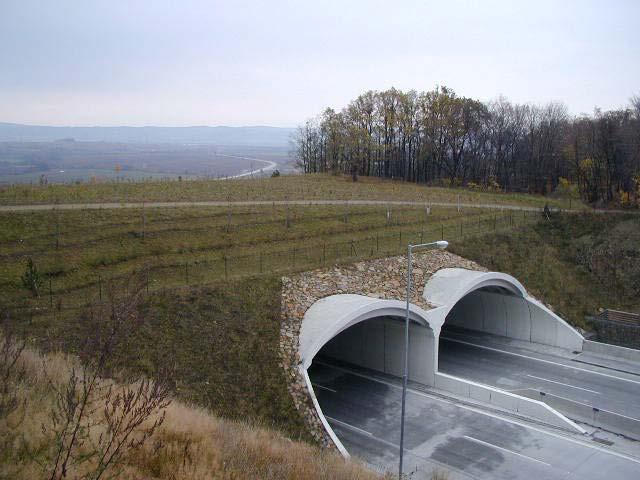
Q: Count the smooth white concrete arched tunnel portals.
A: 2